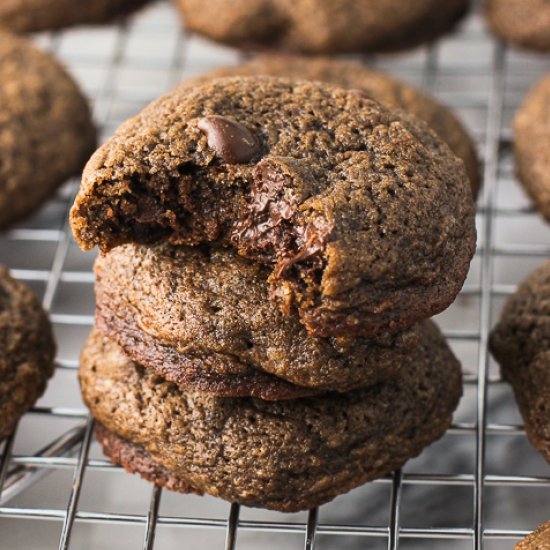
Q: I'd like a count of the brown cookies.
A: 12